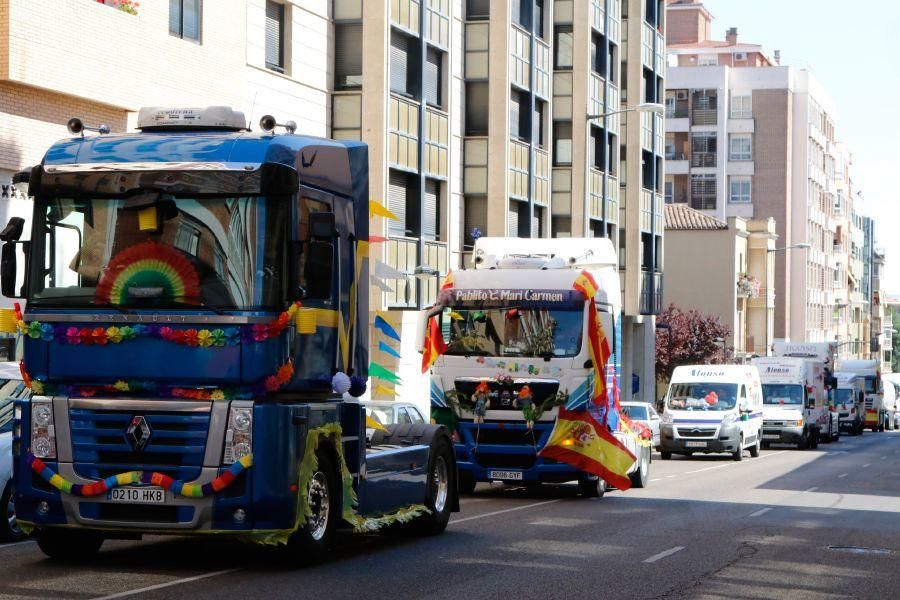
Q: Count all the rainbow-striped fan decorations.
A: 1